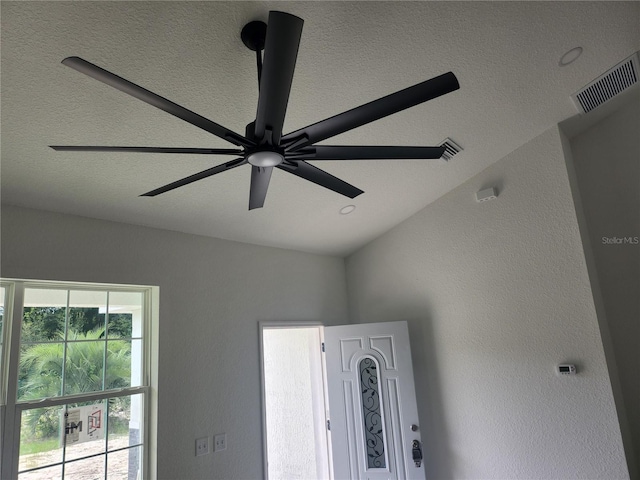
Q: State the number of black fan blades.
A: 8